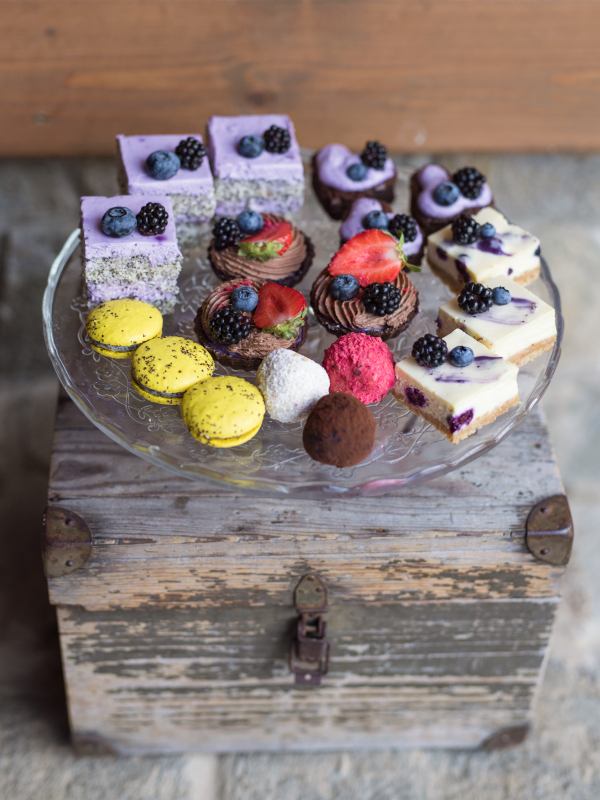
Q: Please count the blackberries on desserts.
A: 12